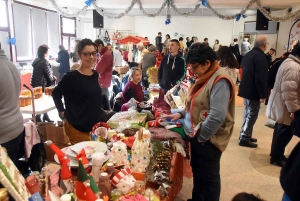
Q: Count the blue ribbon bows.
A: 5